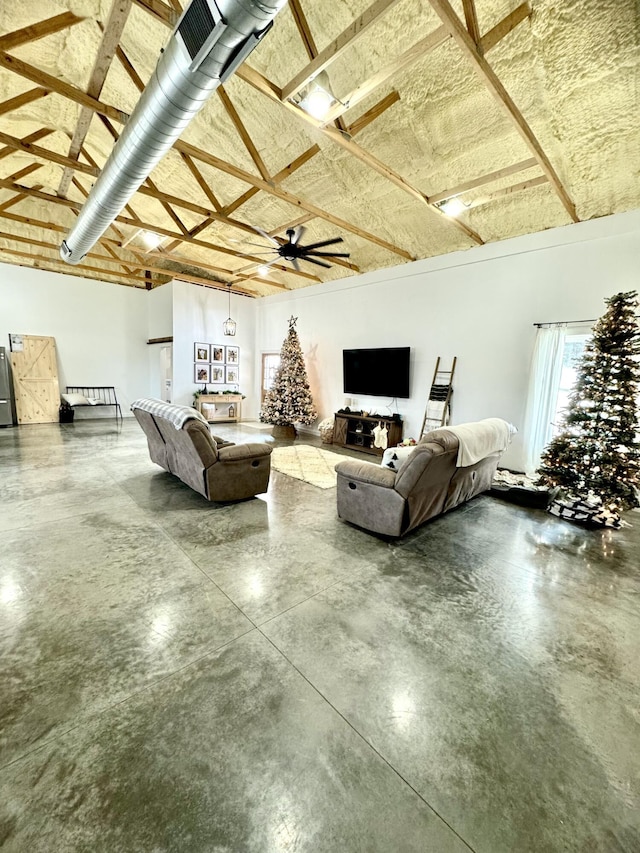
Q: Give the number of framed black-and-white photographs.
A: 6